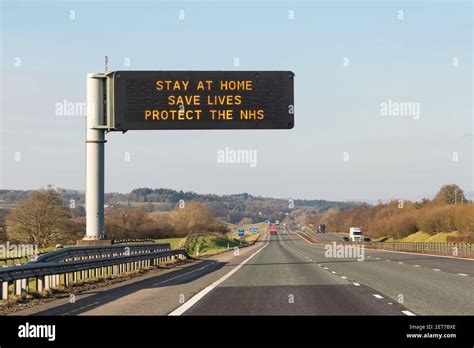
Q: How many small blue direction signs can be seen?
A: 3